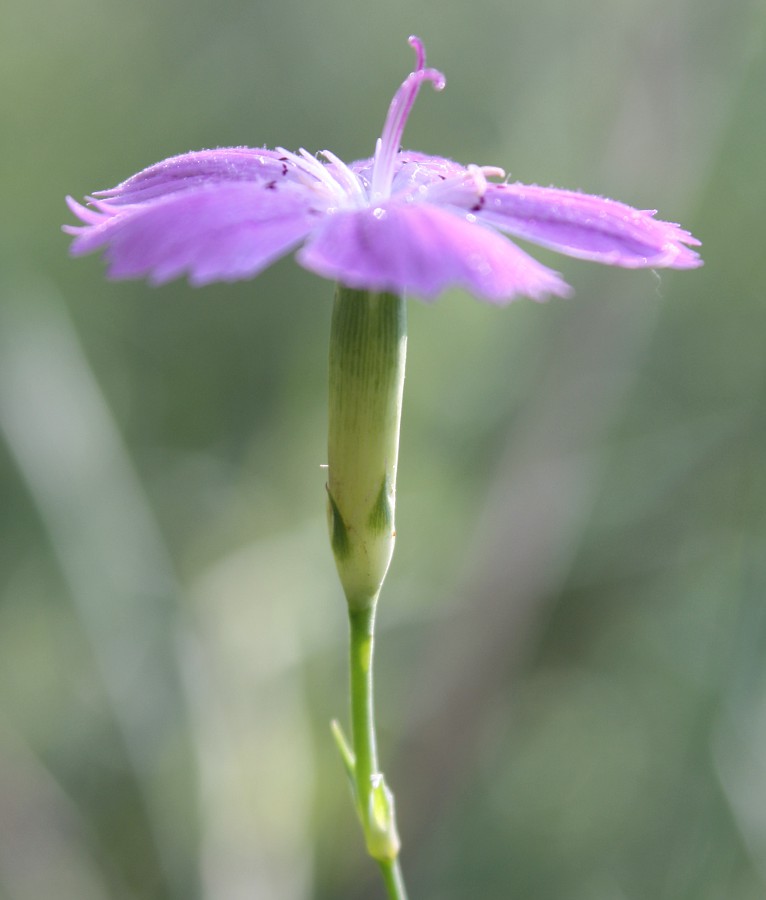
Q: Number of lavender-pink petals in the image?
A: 5